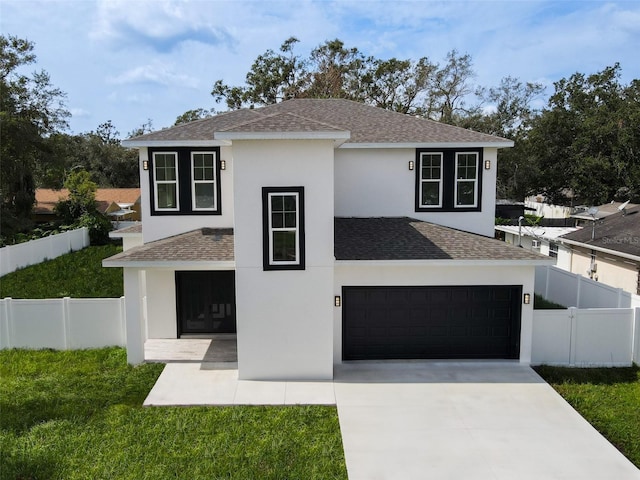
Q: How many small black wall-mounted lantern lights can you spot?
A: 6